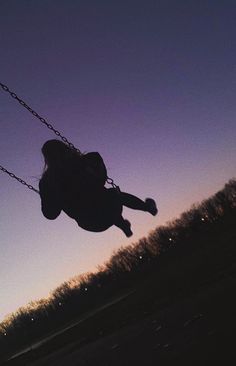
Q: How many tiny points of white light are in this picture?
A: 7